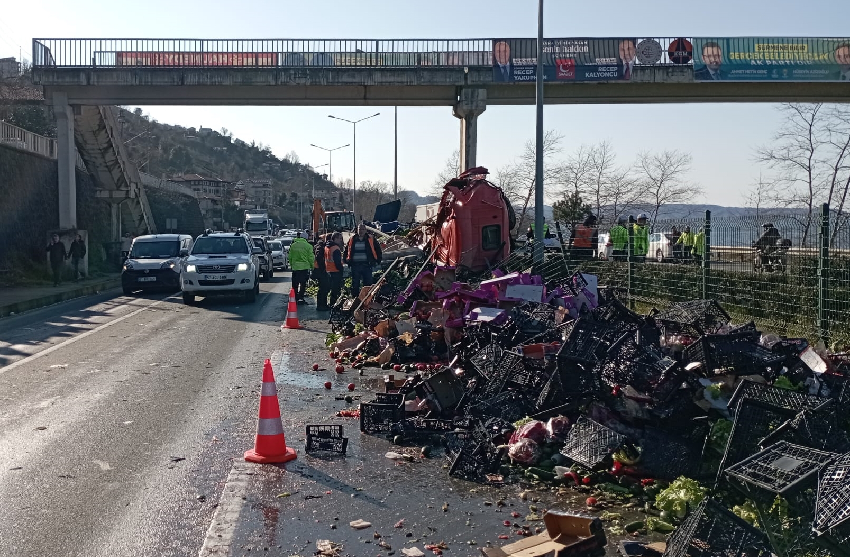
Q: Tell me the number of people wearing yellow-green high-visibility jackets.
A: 6